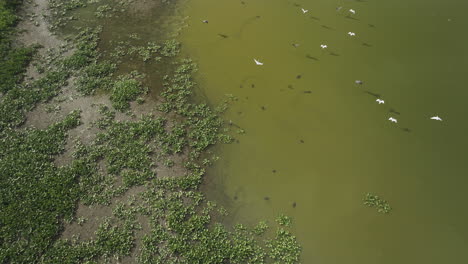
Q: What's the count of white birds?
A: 8